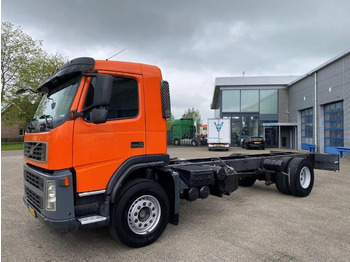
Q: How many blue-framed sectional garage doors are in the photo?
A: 2